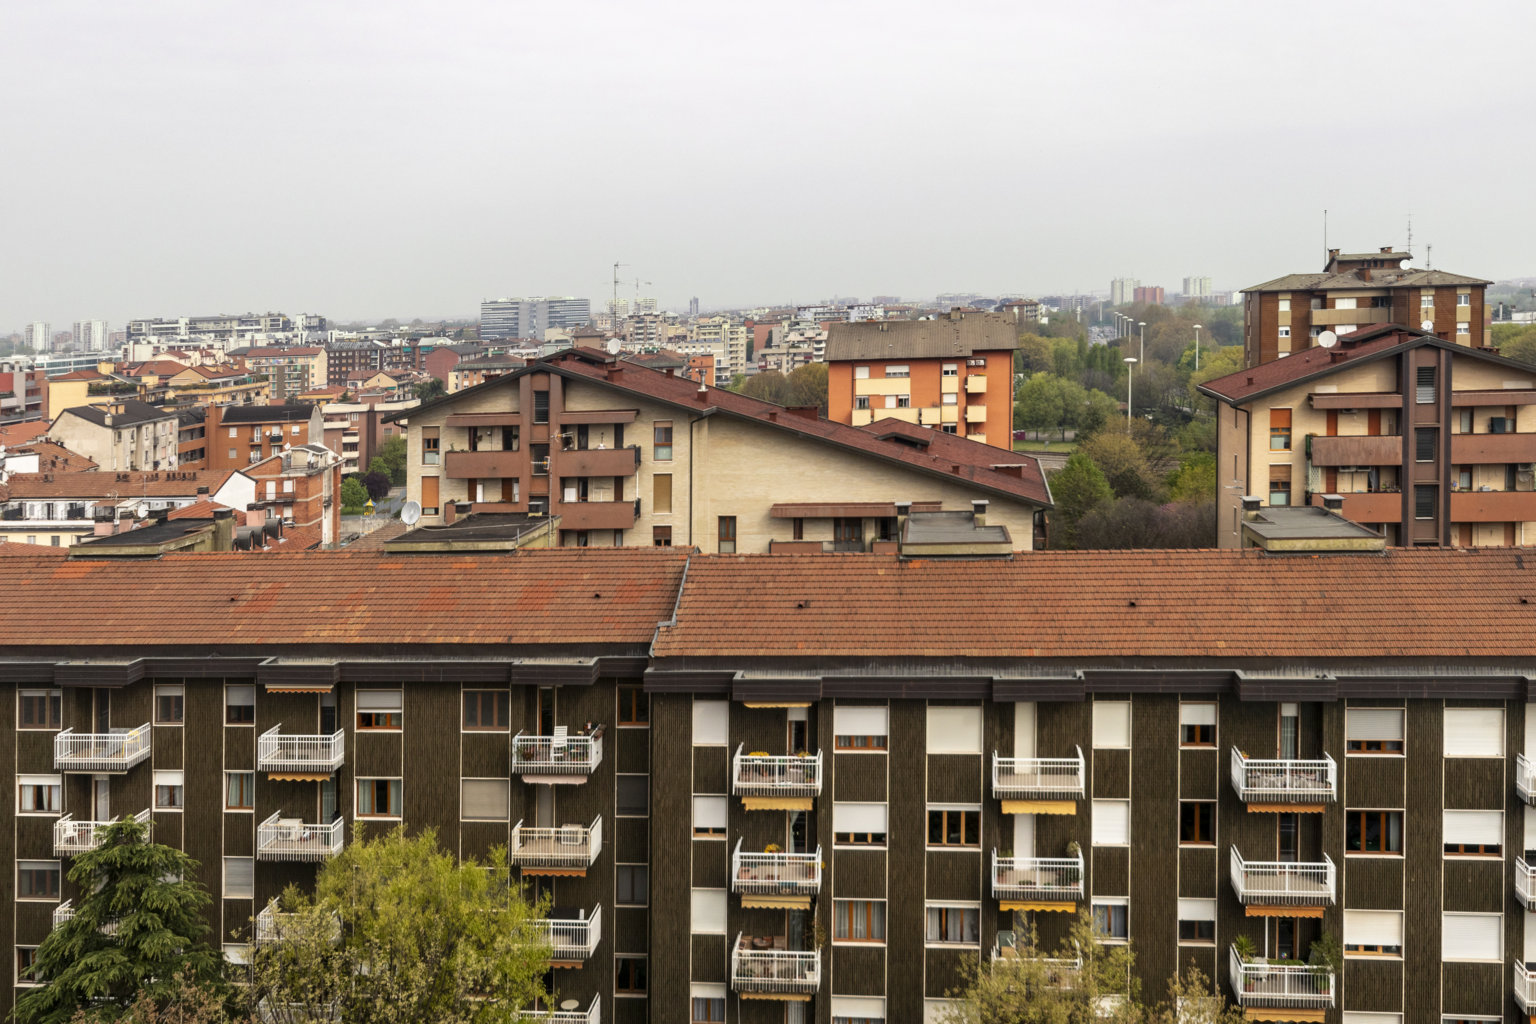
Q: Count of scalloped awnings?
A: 14